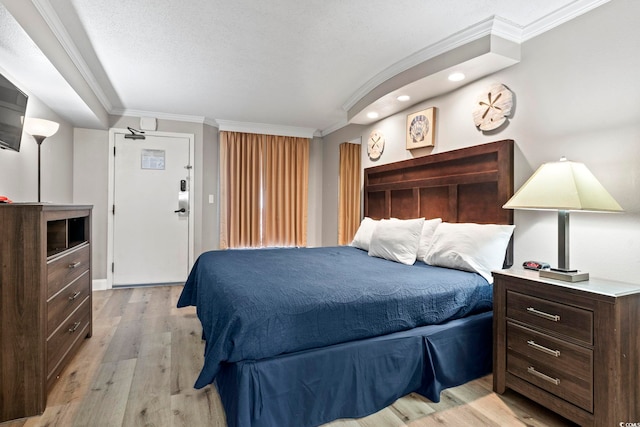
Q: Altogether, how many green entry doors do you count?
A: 0